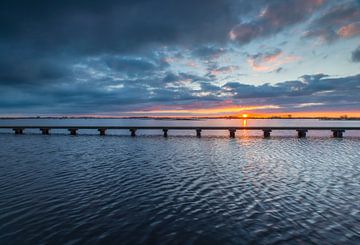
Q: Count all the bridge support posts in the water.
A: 11